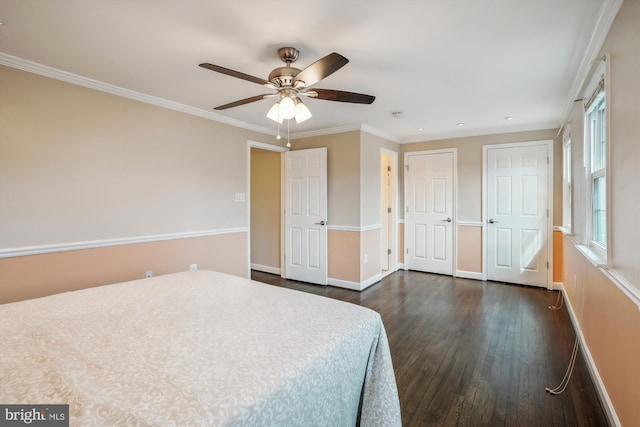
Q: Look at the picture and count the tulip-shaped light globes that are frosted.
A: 3